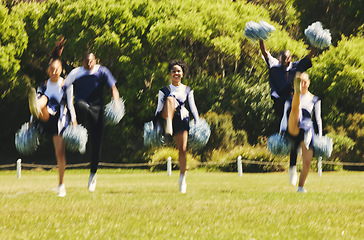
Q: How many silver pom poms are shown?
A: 9